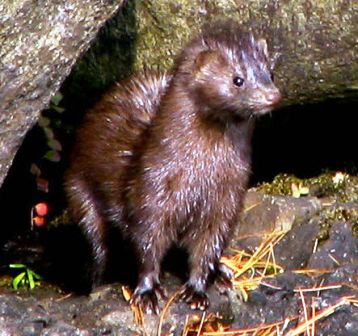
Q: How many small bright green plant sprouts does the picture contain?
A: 1